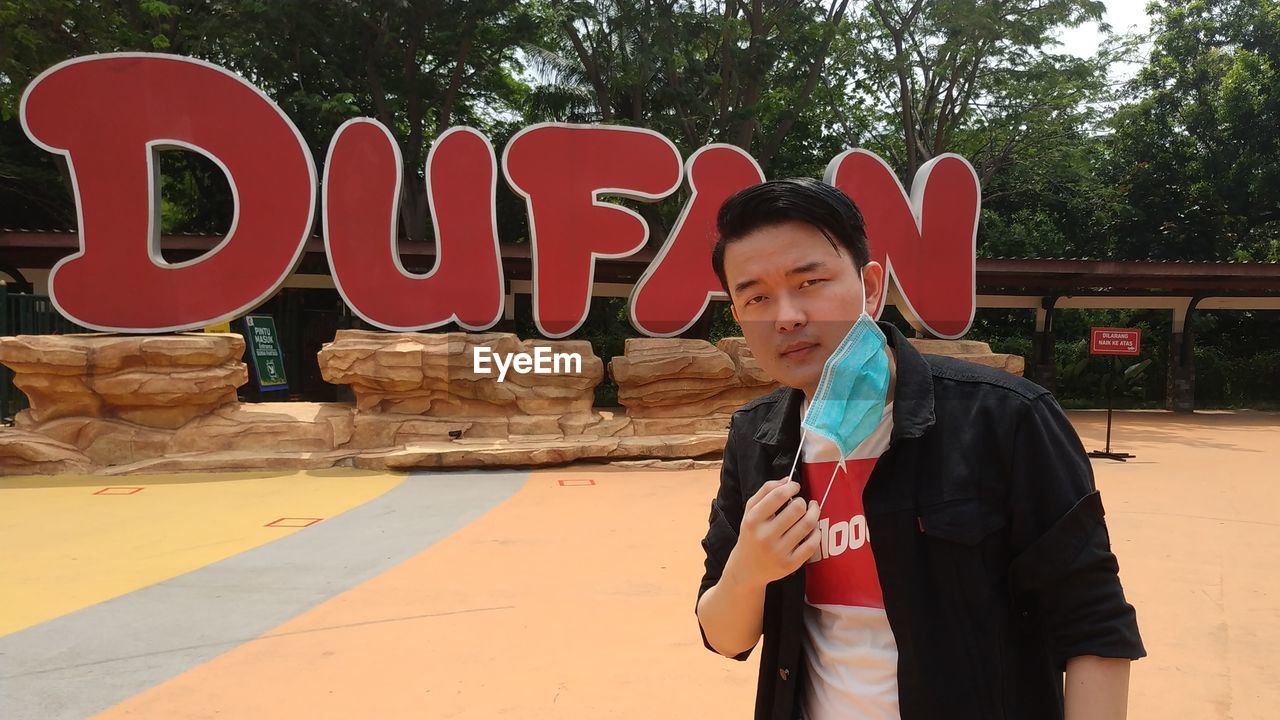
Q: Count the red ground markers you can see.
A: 3